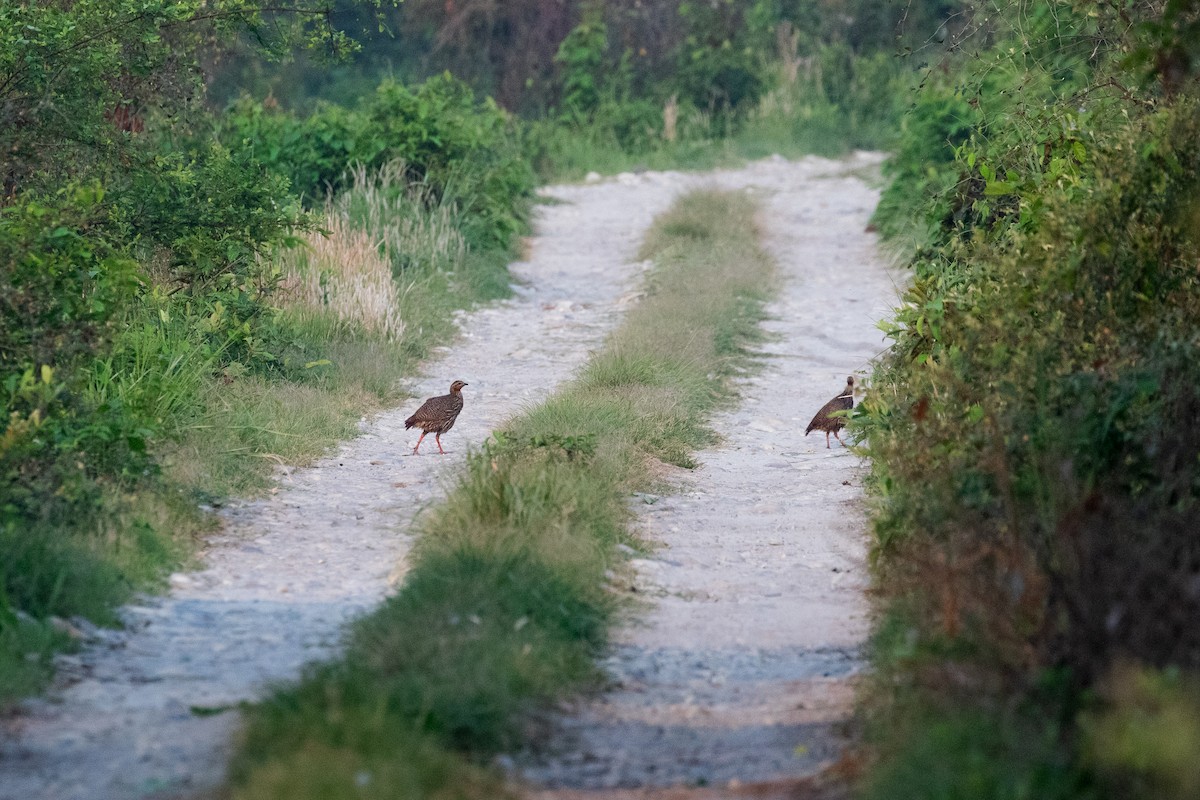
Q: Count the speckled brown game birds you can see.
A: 2